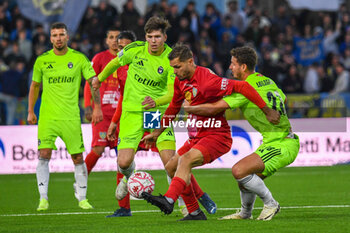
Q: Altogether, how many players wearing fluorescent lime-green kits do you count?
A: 3